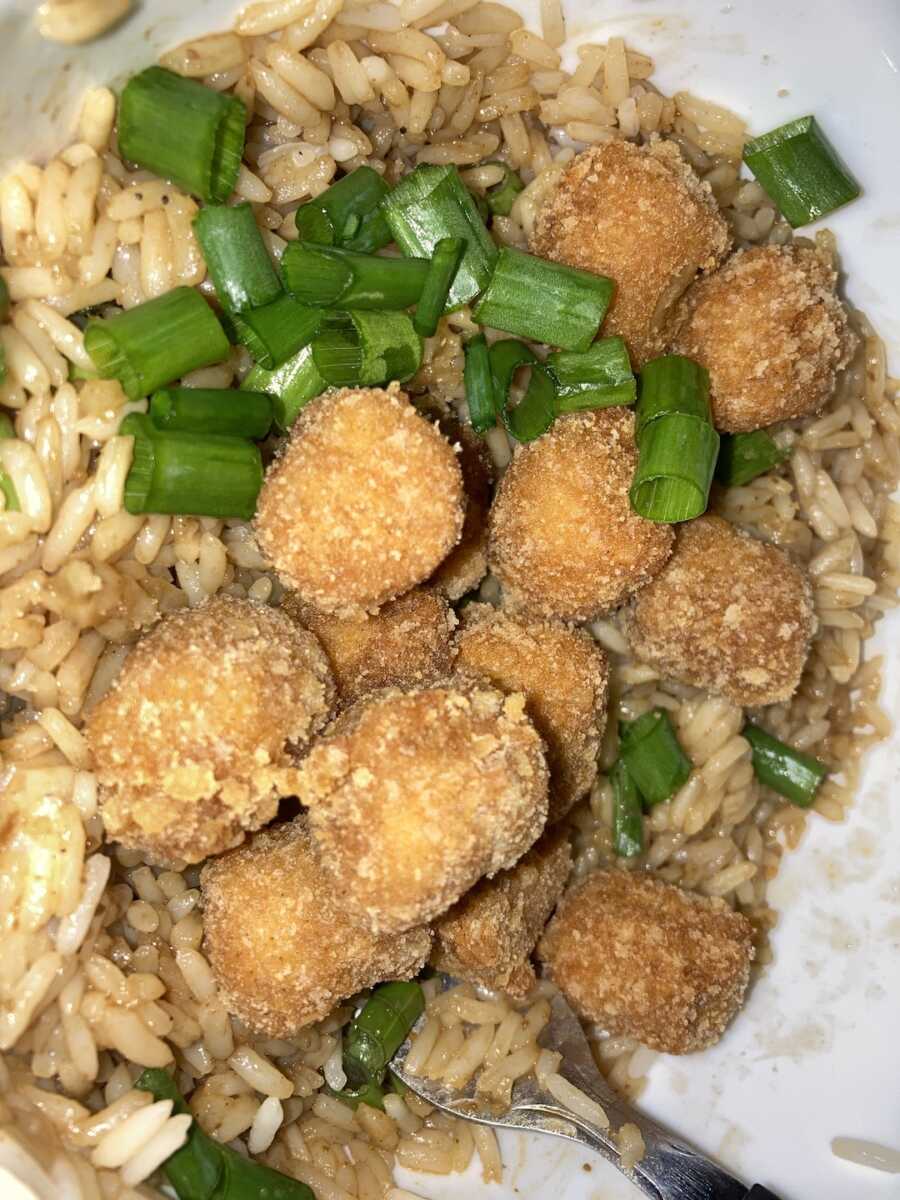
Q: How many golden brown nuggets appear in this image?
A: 13